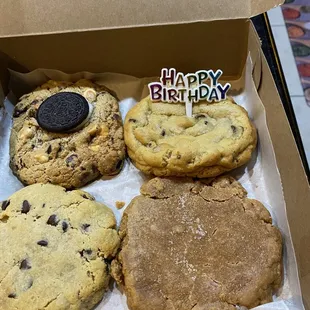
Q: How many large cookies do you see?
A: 4